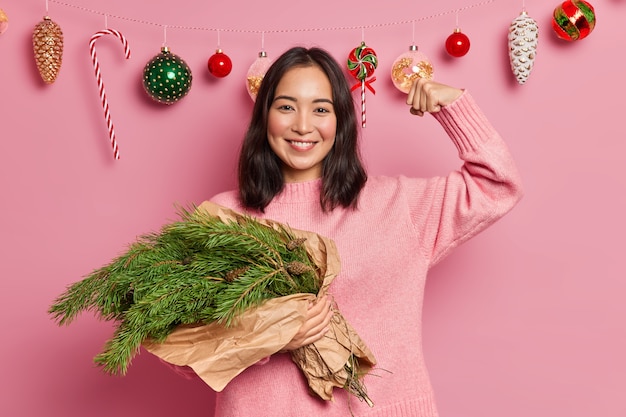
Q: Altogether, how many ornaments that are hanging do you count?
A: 11